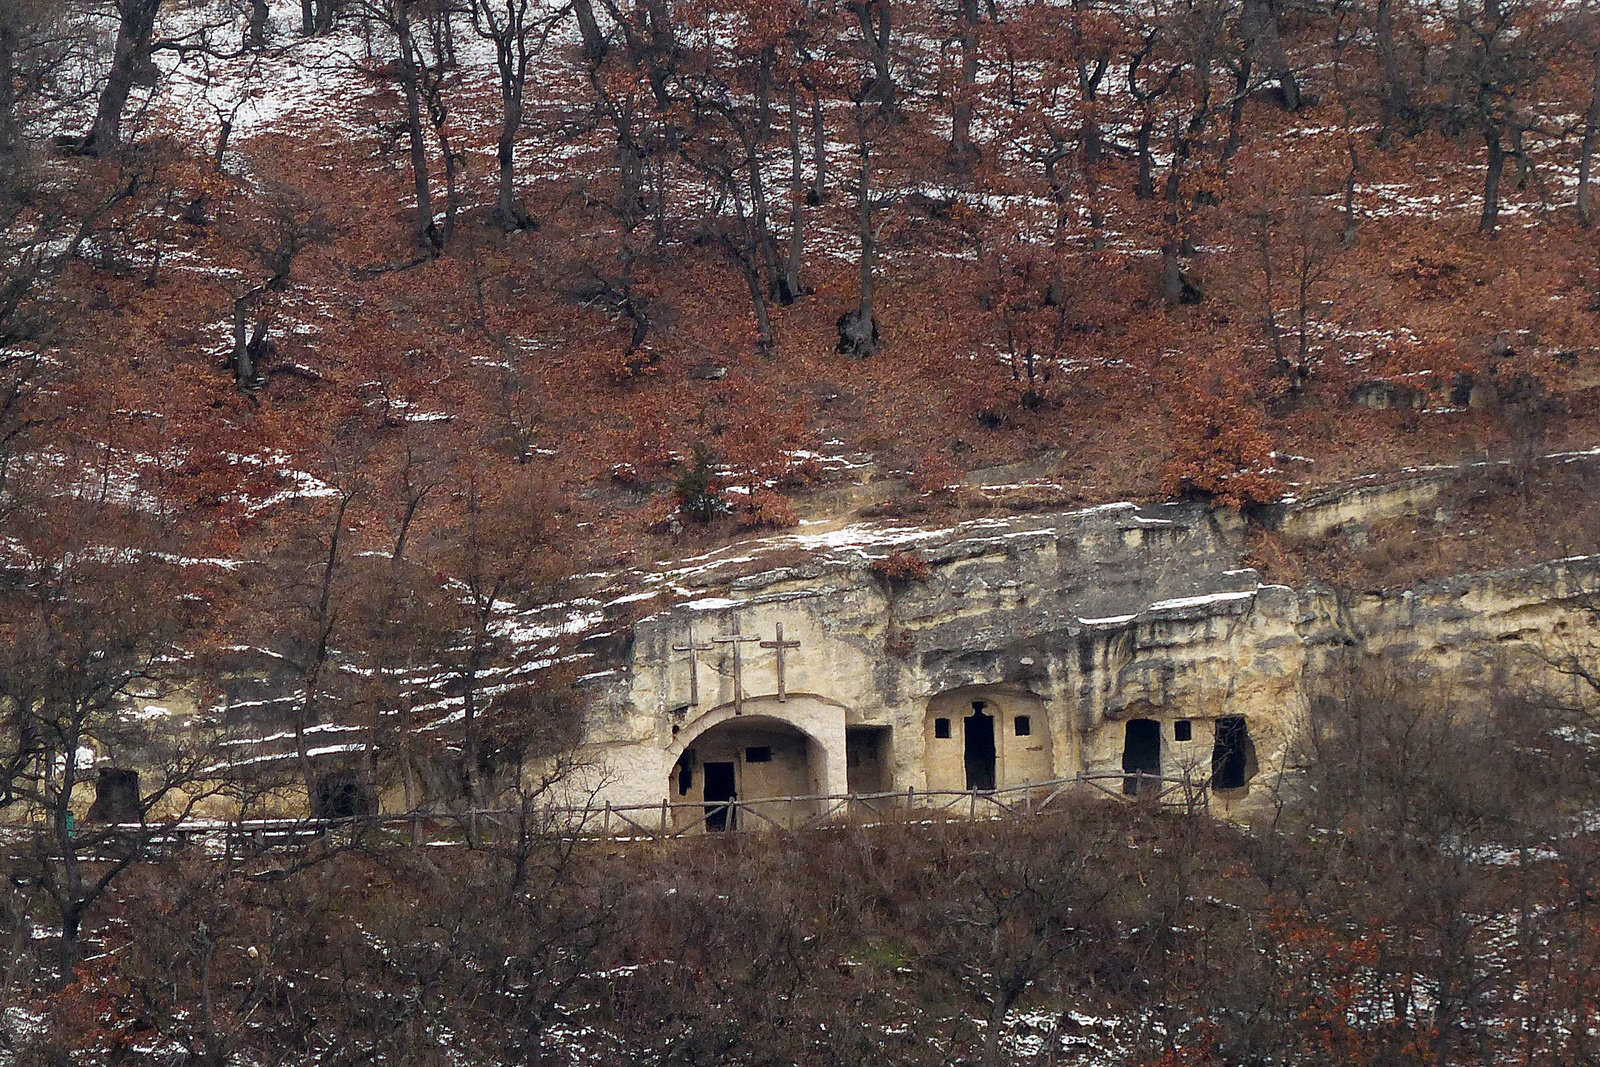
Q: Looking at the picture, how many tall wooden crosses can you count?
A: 3